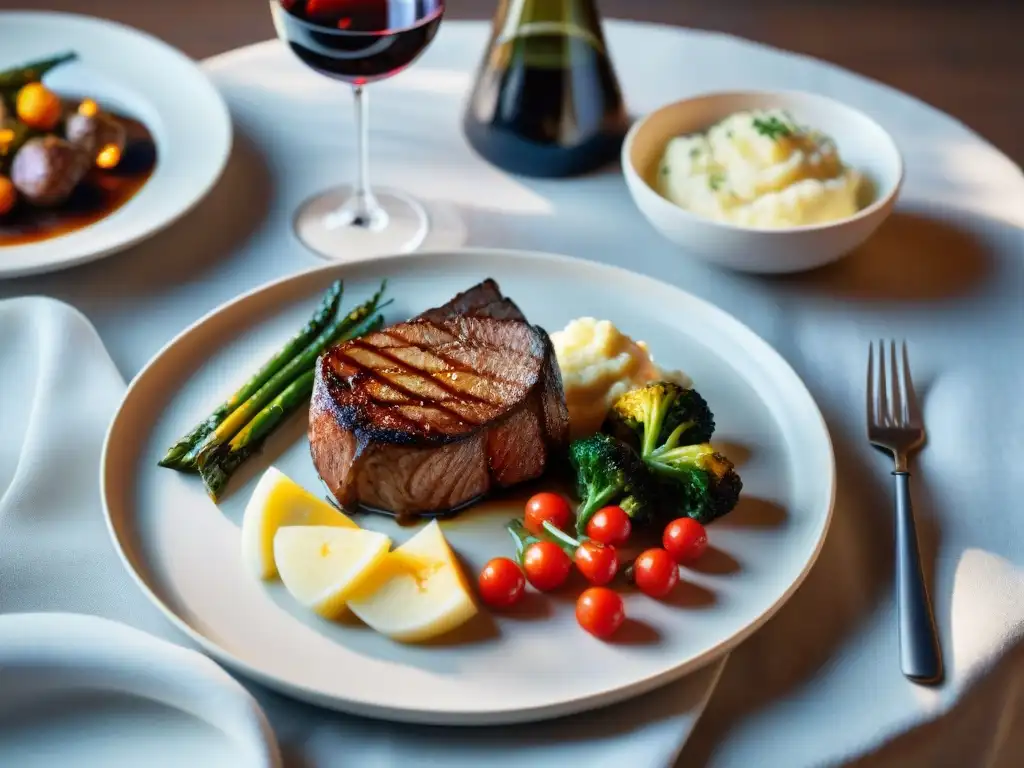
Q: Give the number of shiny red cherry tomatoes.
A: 8